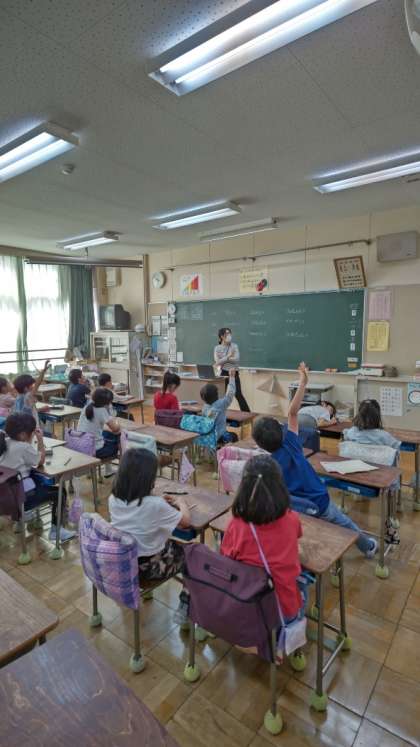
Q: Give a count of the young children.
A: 13